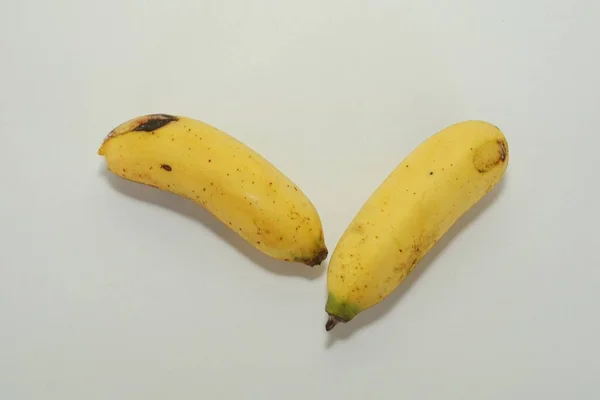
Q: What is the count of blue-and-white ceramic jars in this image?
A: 0